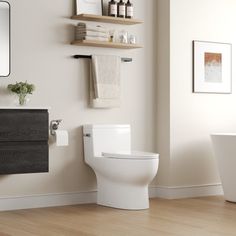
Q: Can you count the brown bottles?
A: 3